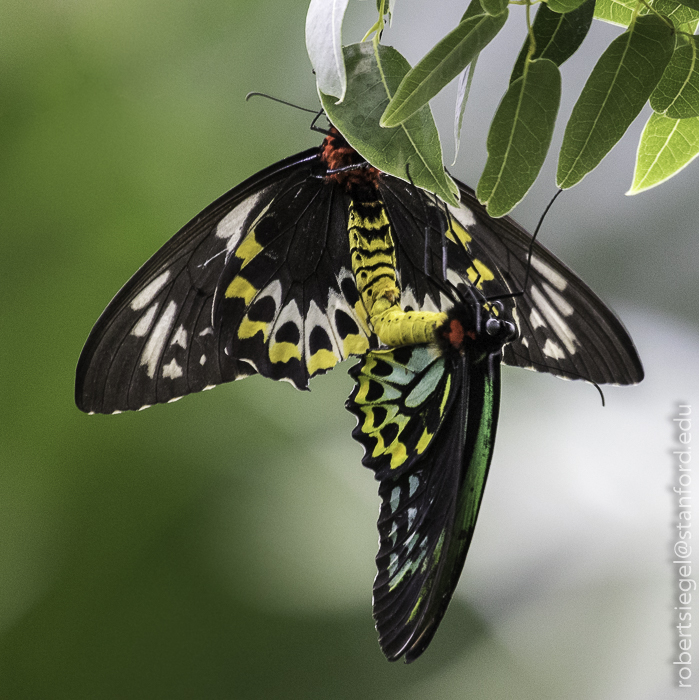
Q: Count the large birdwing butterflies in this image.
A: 2